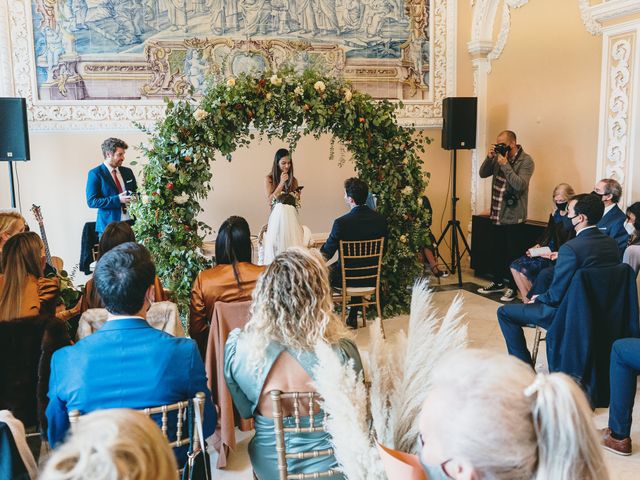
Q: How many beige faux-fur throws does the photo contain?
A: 1